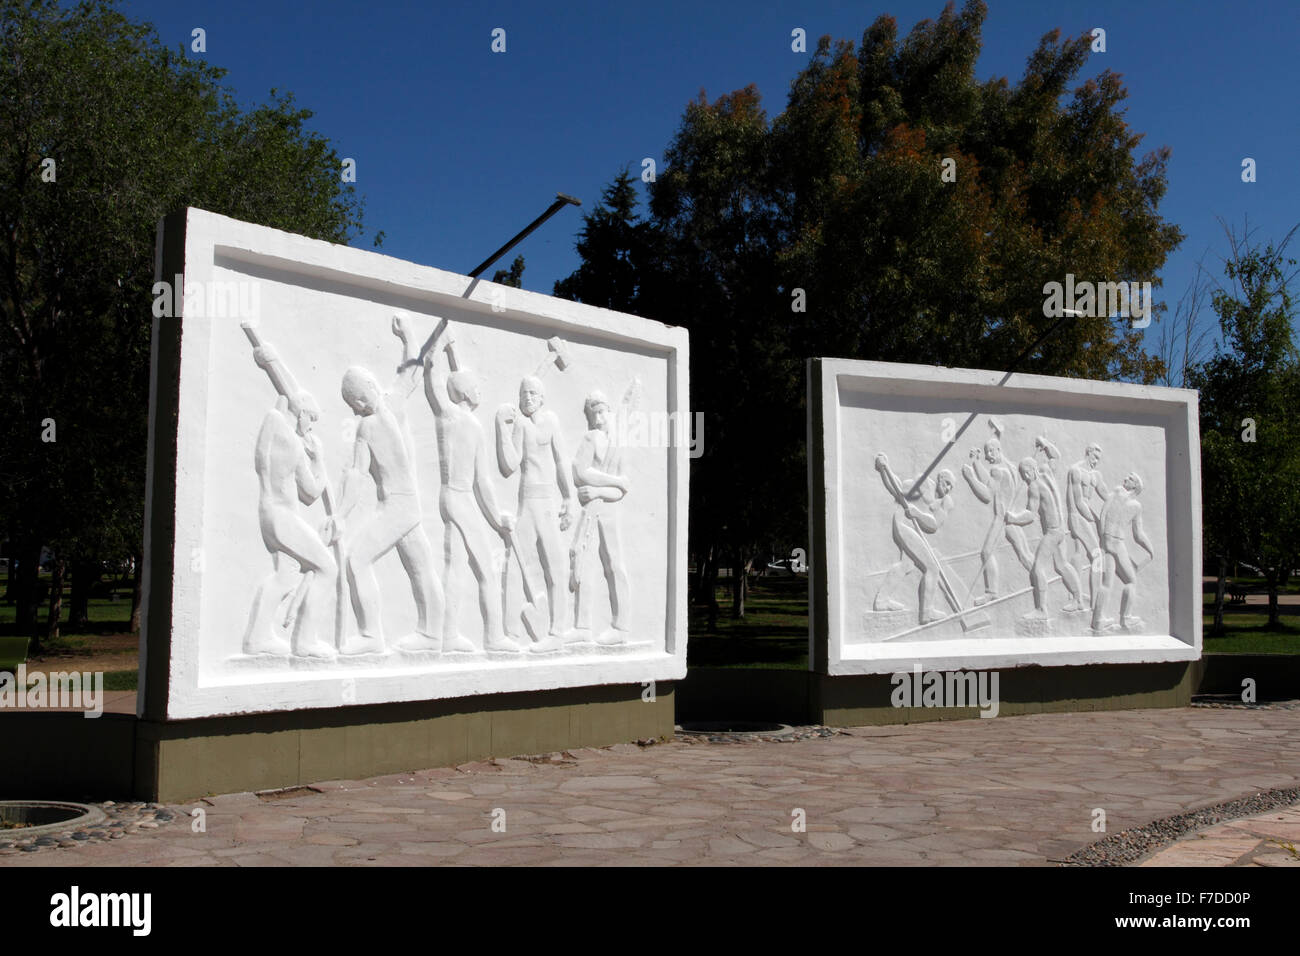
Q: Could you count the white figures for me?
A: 10